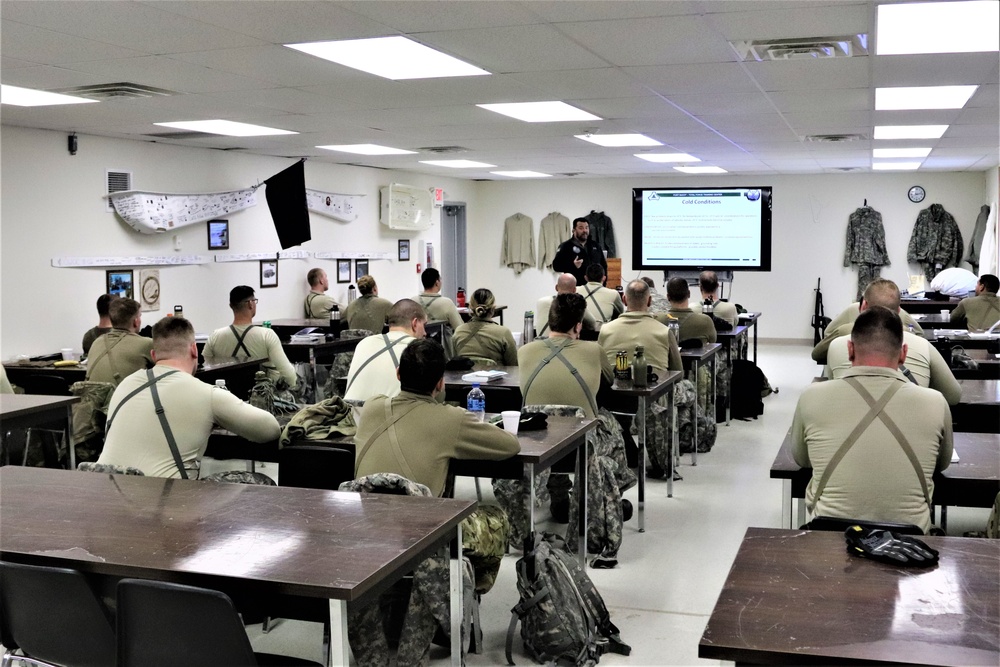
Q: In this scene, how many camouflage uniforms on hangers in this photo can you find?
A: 2